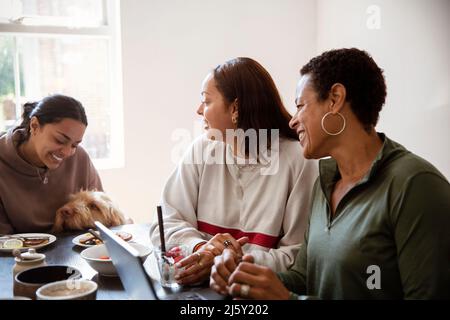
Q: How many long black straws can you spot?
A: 1